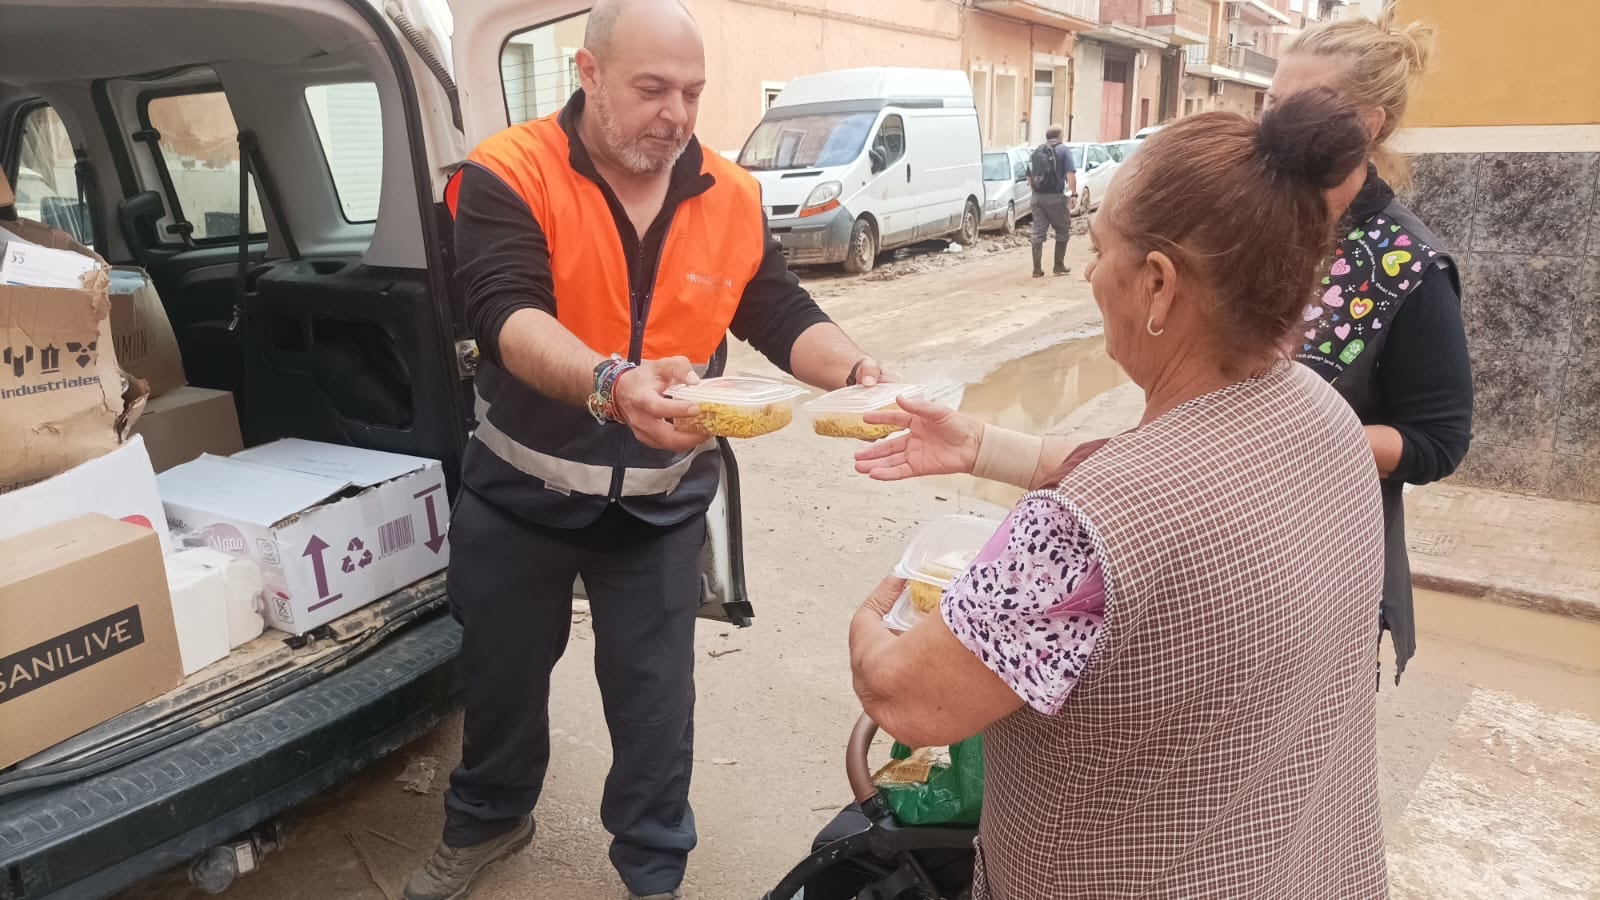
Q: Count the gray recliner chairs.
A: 0